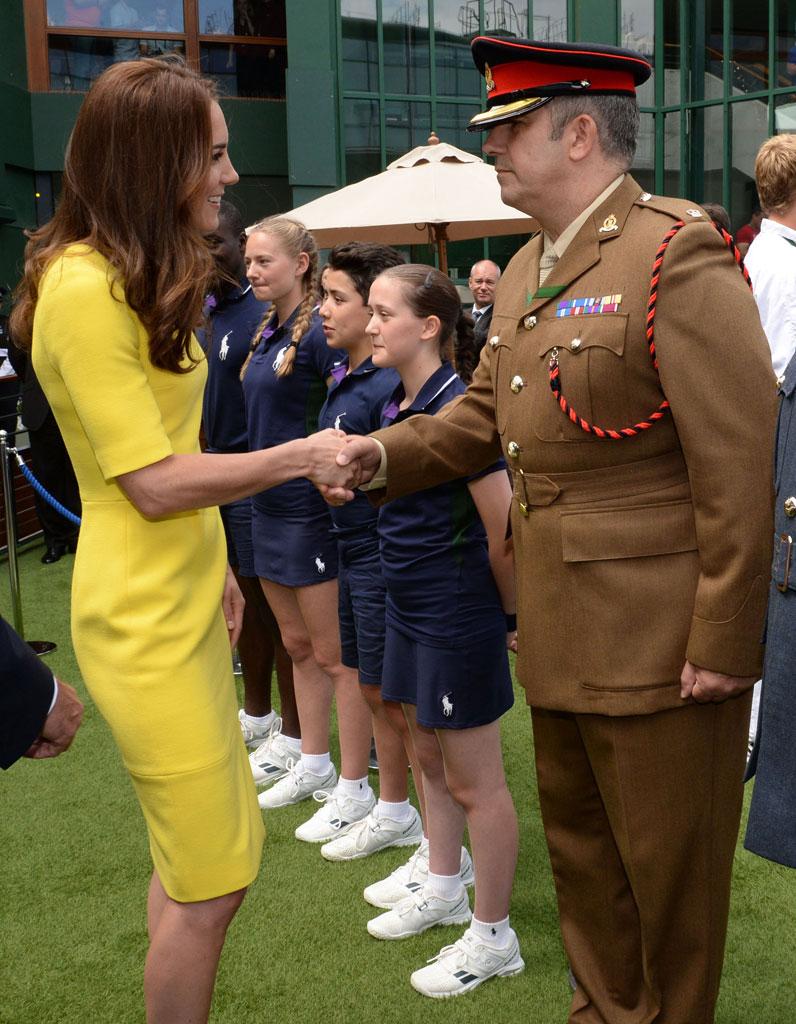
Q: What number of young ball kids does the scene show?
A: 4